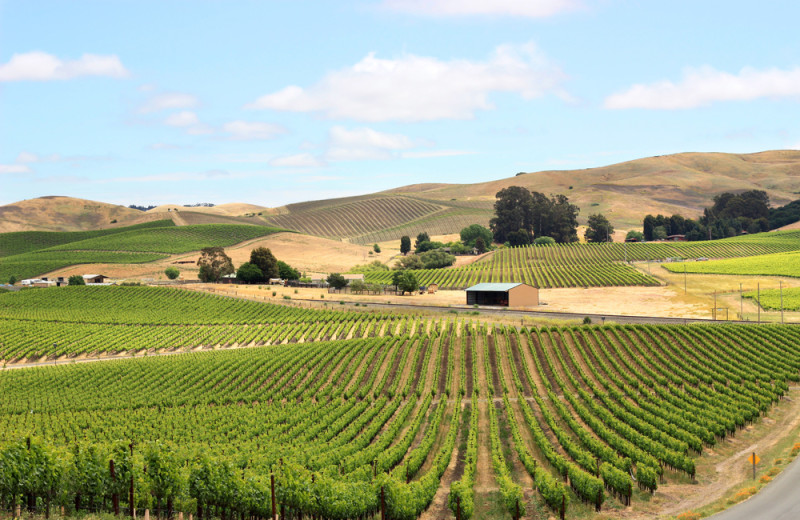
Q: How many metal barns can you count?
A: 1